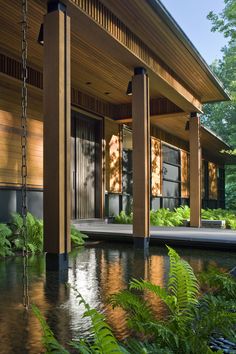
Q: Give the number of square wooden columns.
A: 3